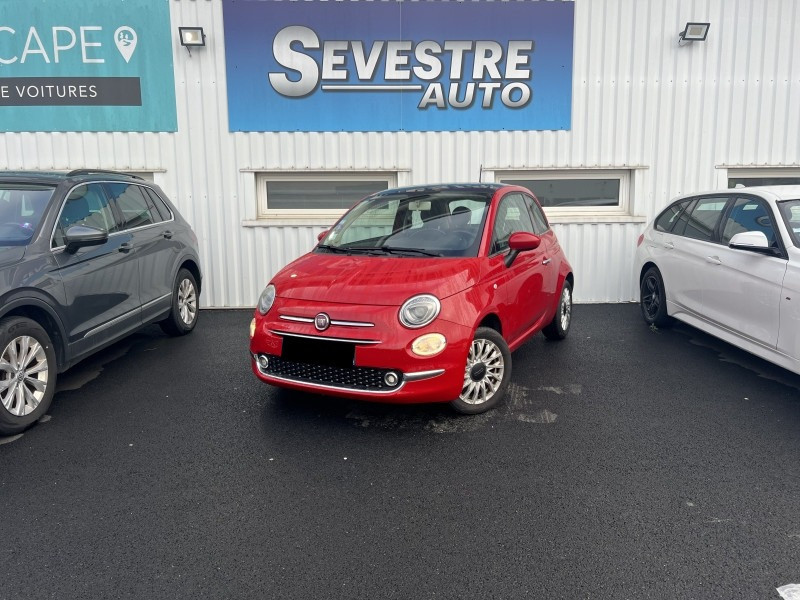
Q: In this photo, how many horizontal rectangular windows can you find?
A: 3